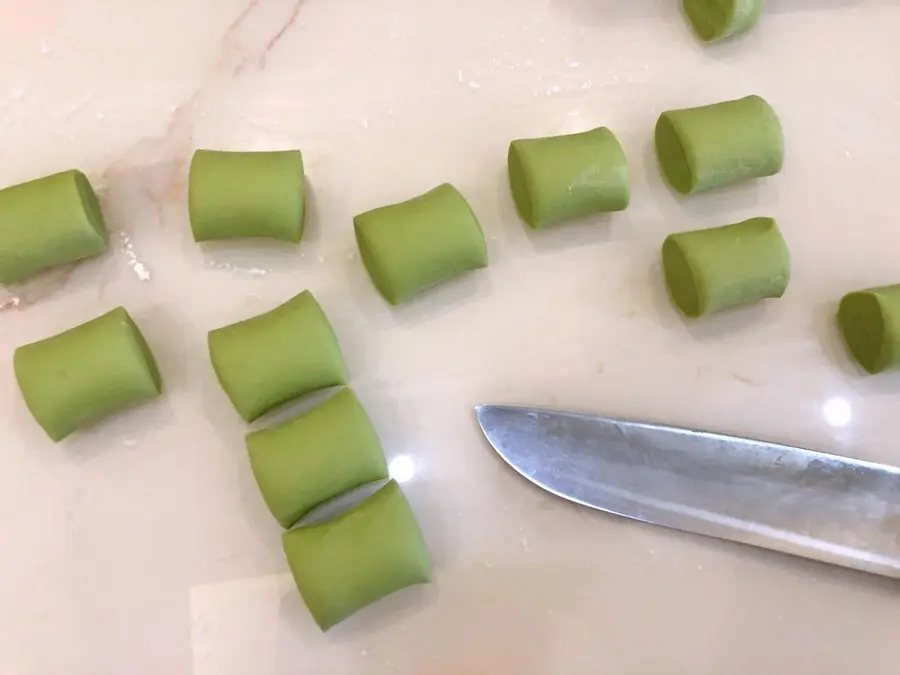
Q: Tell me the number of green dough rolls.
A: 12